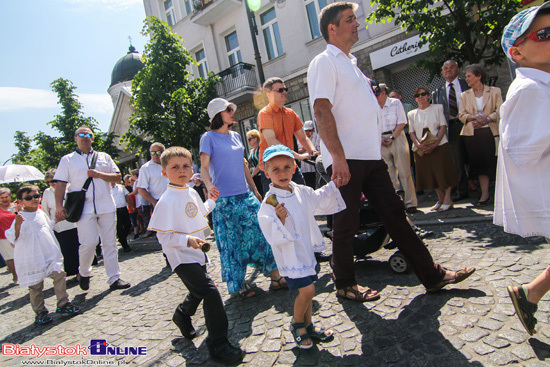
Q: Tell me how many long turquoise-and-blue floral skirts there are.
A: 1